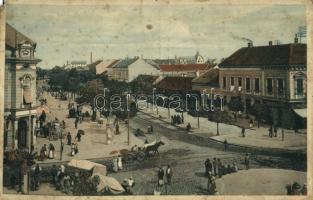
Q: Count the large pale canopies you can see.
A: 2